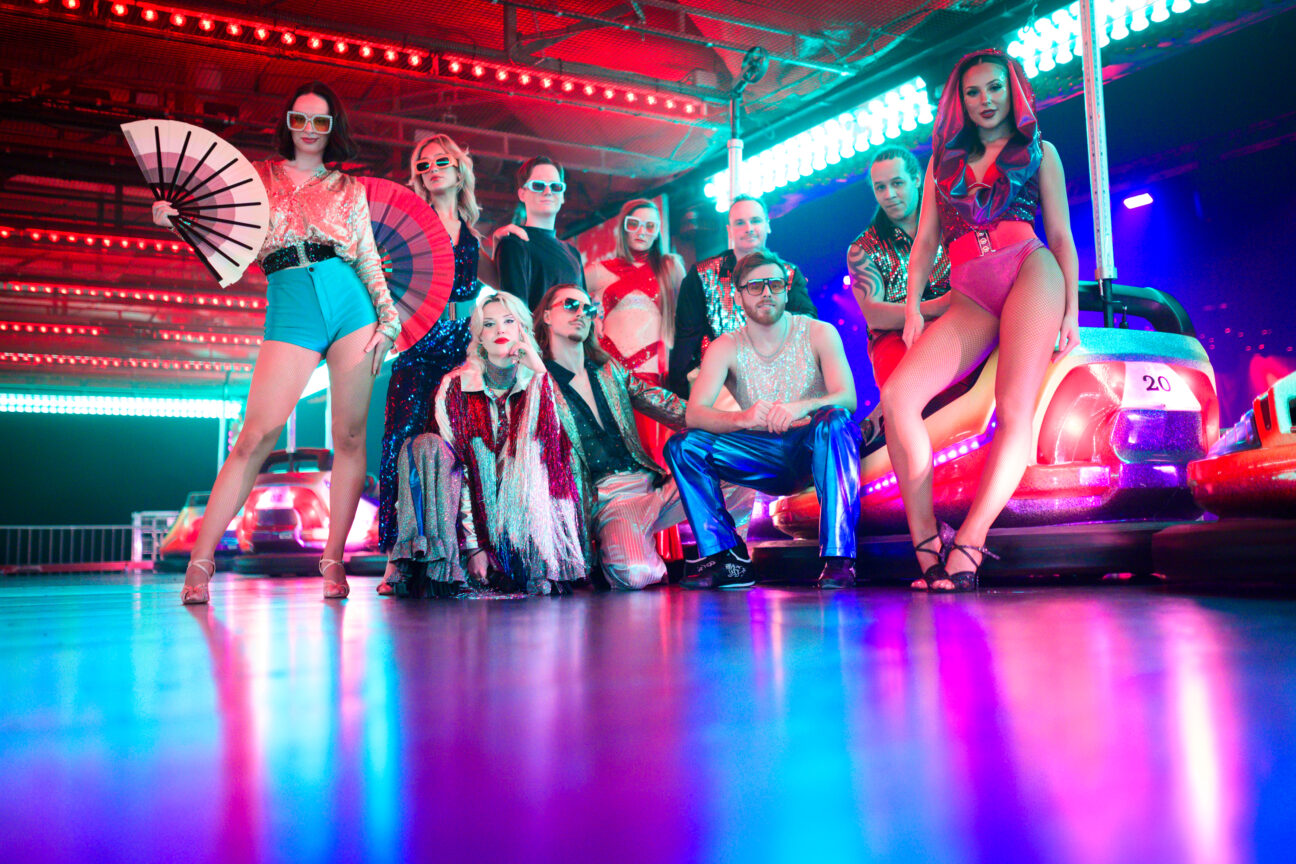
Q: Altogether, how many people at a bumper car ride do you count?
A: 10